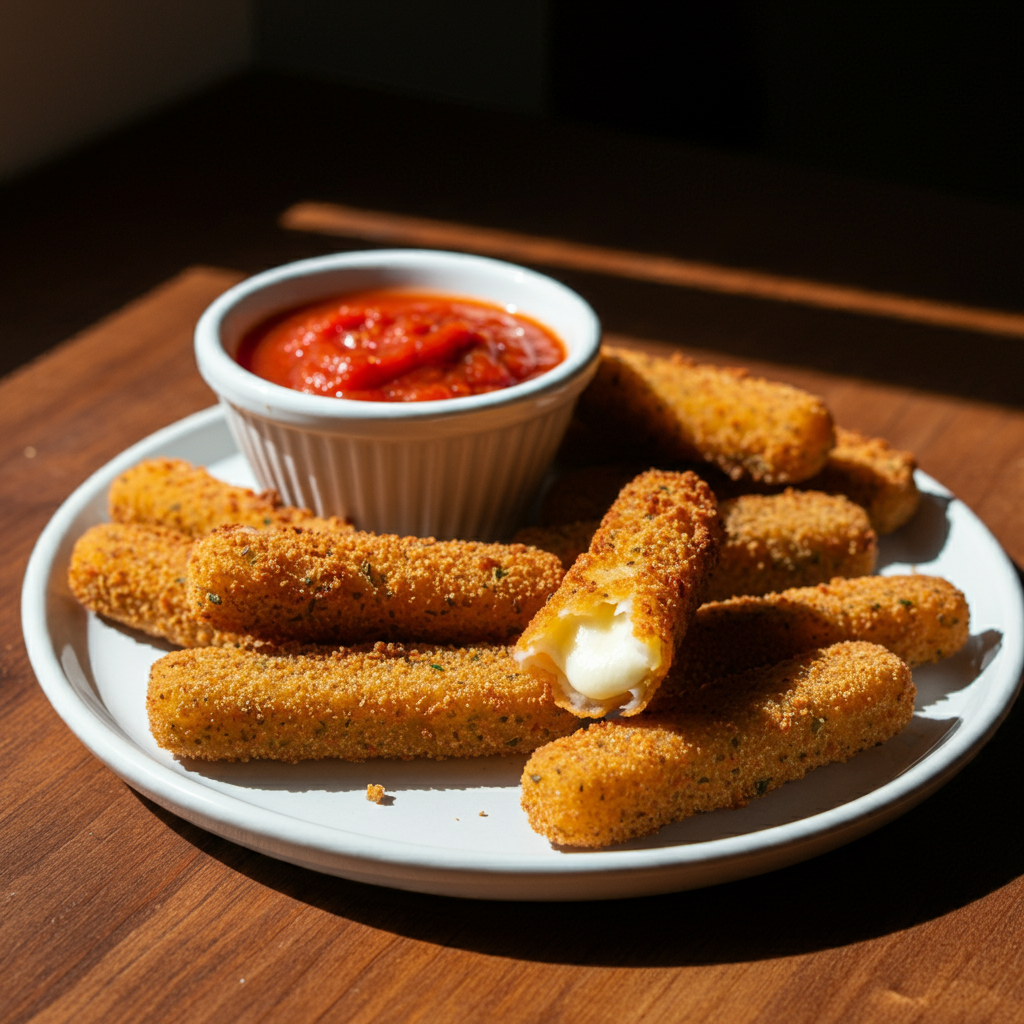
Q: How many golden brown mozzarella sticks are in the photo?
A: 10